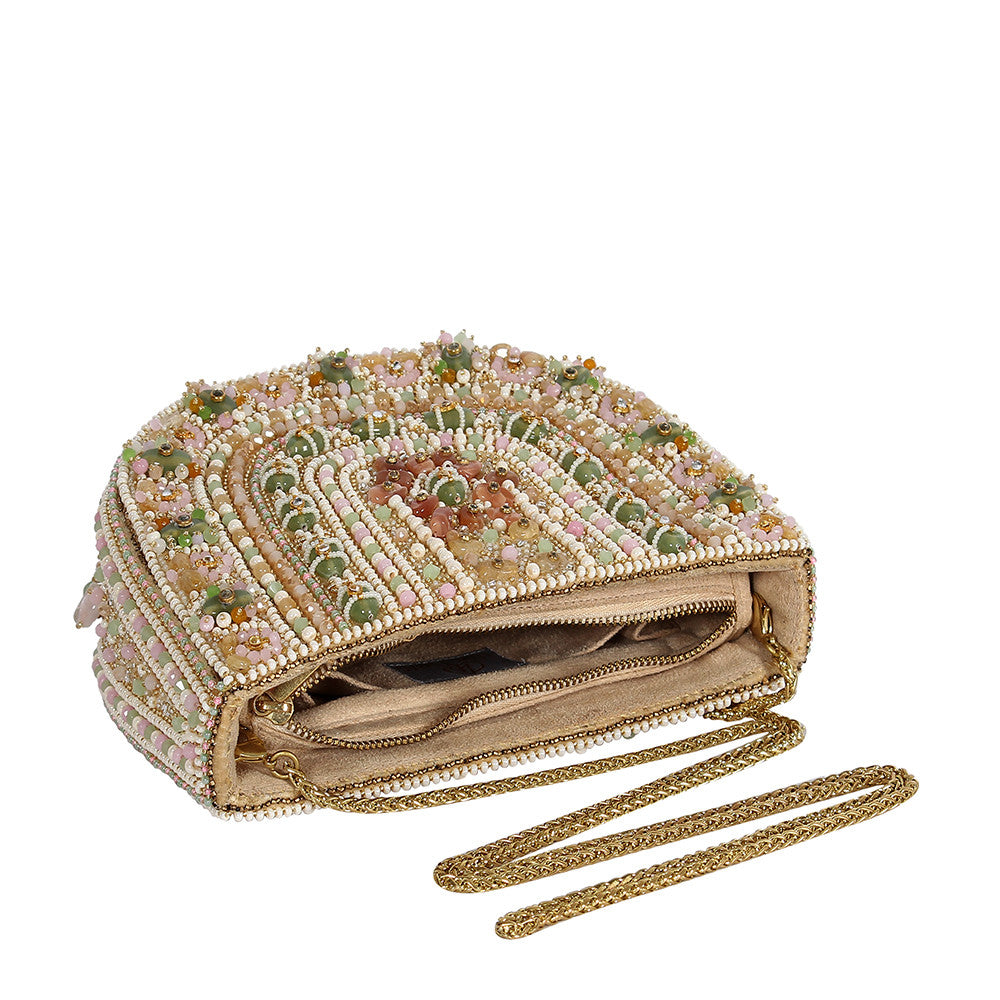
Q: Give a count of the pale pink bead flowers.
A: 10